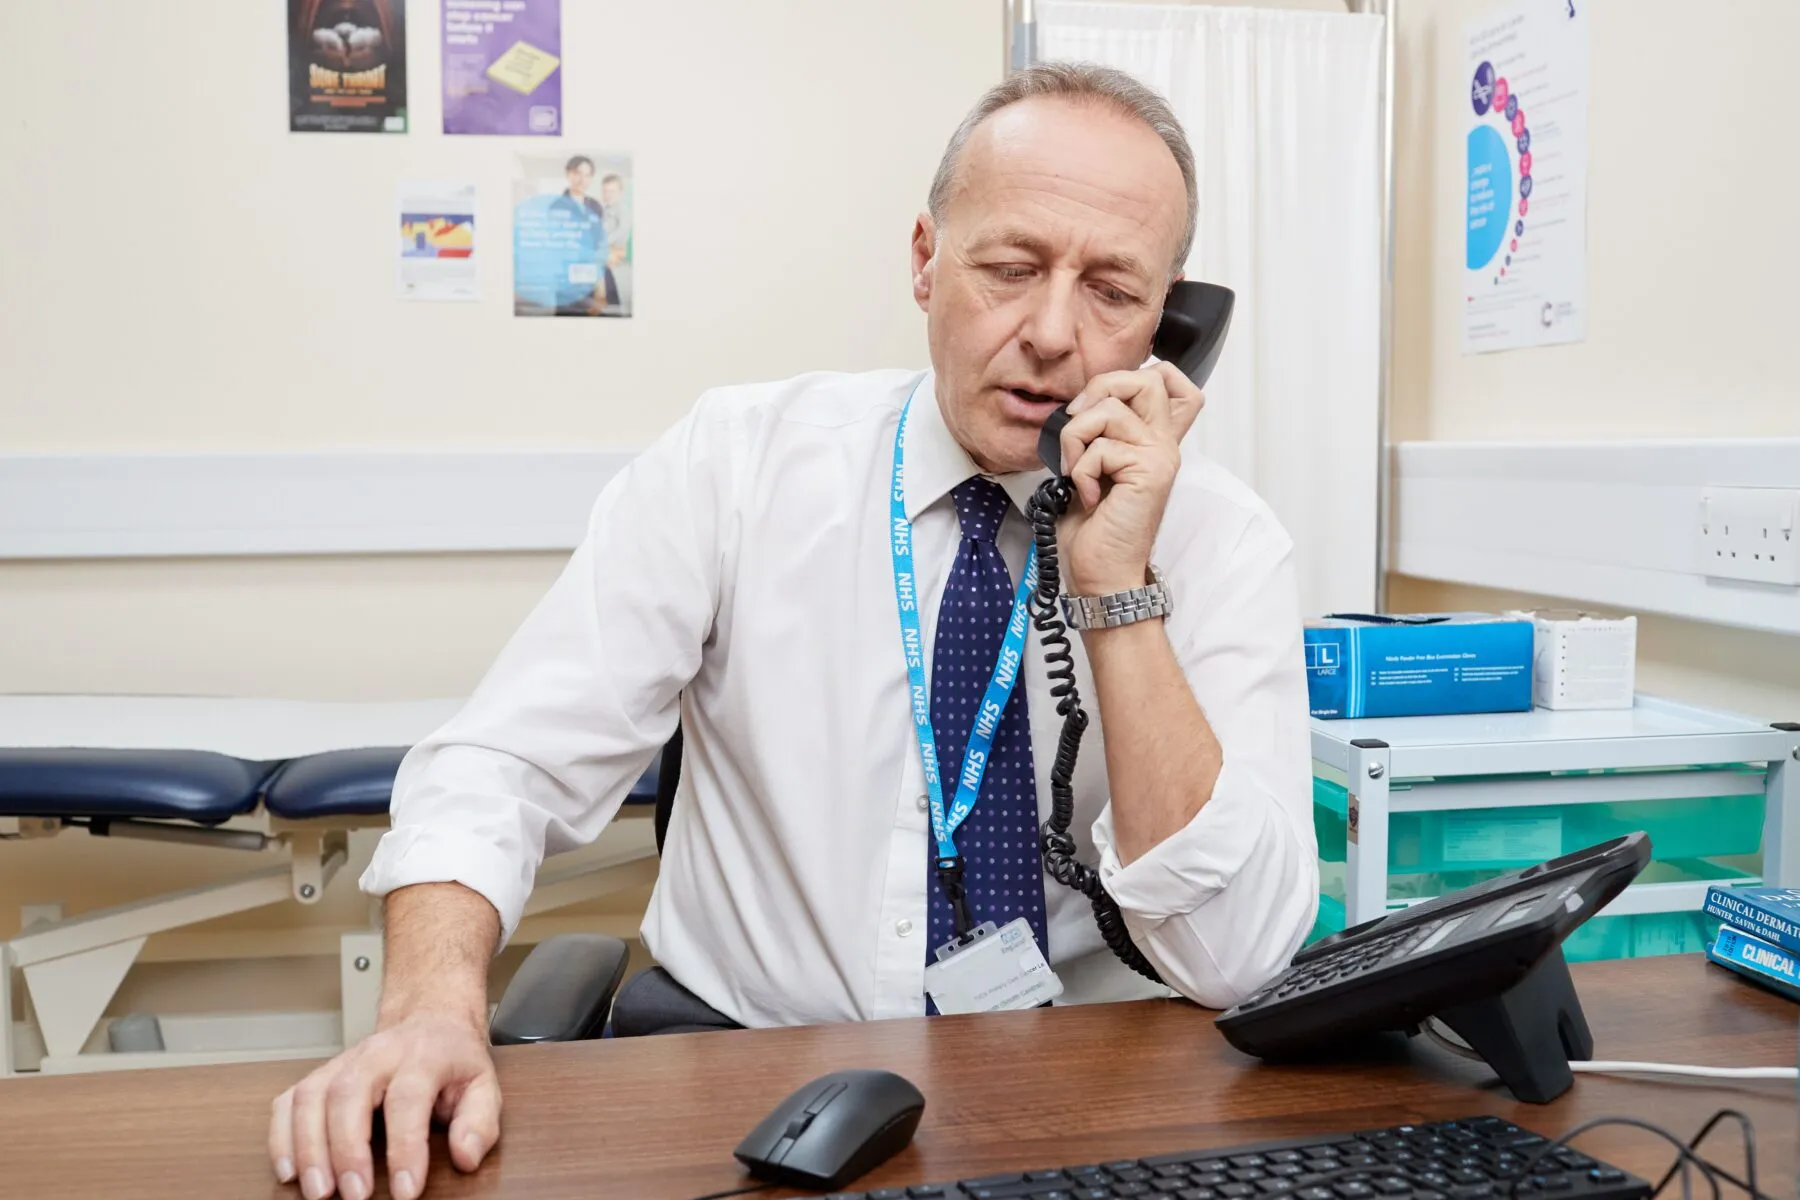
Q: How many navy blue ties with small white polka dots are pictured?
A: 1